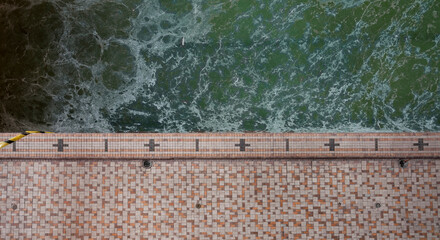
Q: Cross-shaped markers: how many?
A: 5